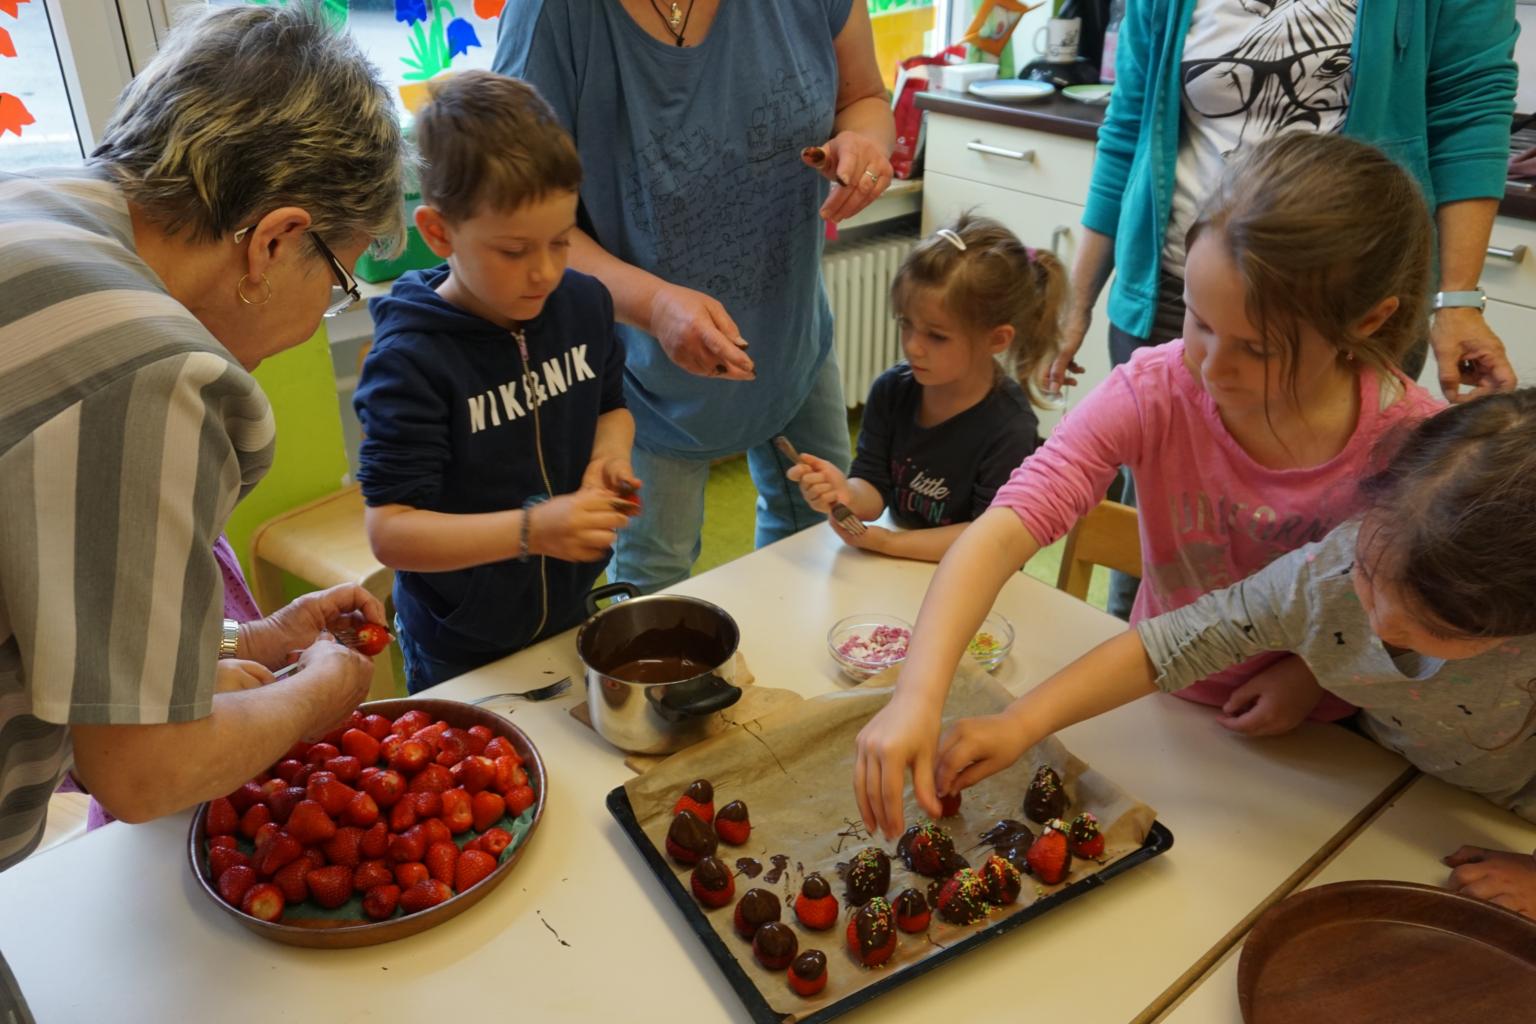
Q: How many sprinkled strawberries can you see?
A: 8